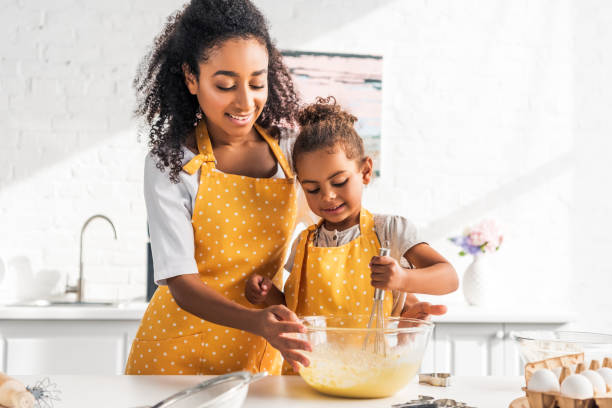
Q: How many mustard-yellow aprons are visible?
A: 2